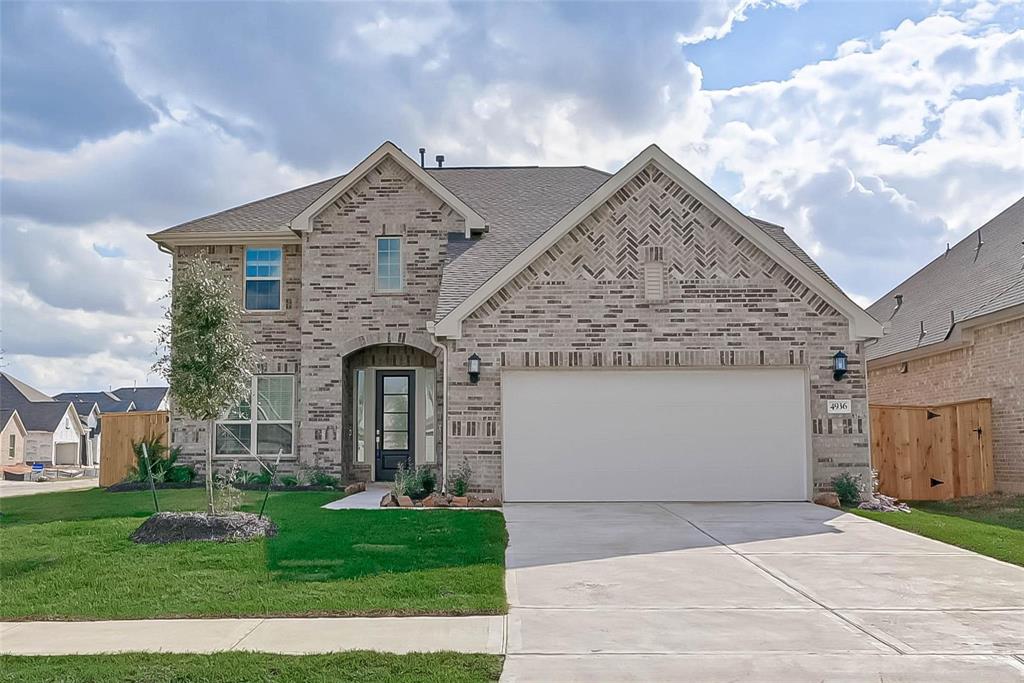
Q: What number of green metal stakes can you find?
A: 2